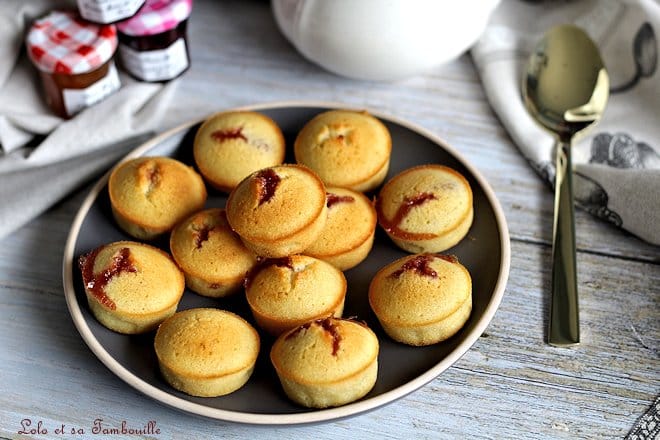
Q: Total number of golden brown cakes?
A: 12